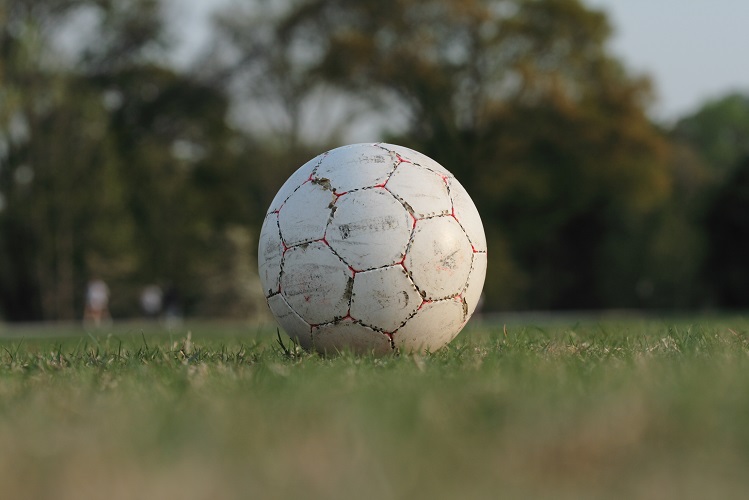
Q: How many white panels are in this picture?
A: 15